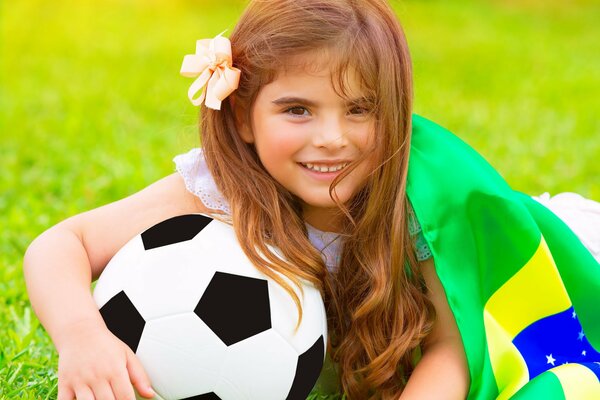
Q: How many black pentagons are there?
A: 5